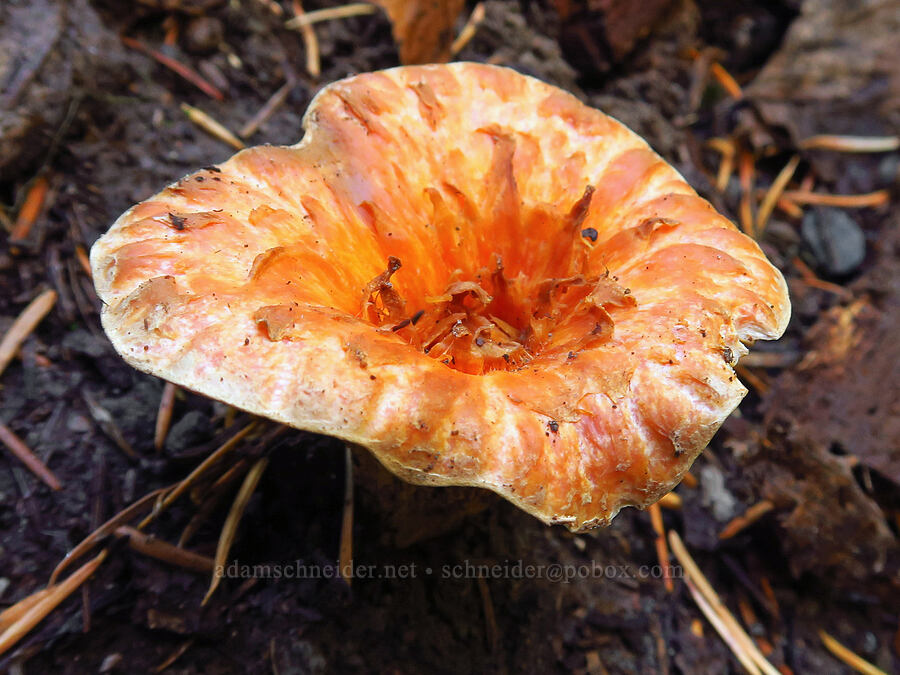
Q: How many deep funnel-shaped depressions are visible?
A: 1